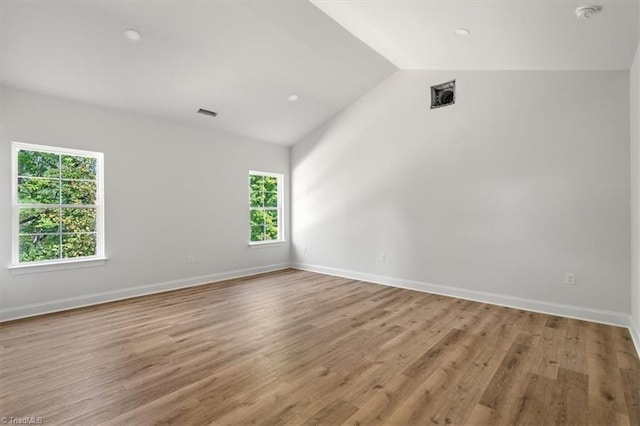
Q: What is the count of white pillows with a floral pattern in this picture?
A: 0